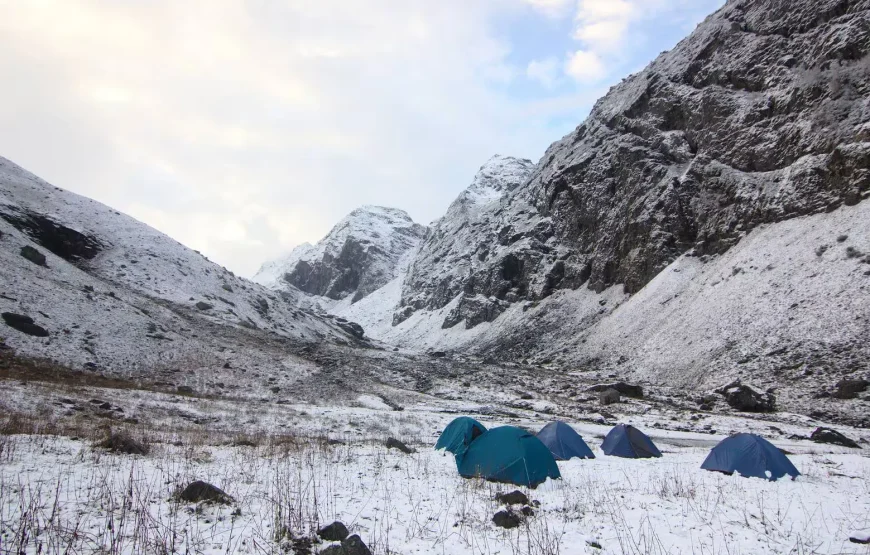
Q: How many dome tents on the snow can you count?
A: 5